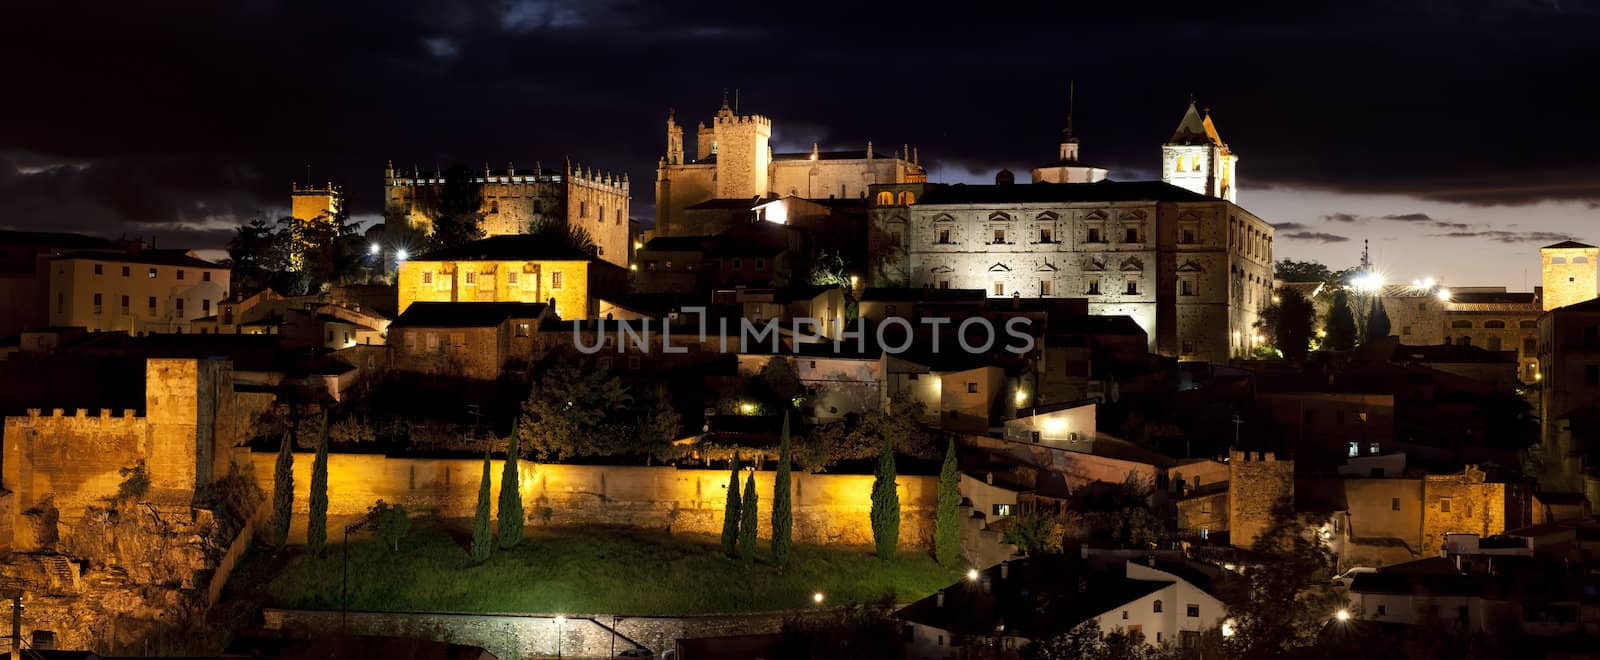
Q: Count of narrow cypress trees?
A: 9